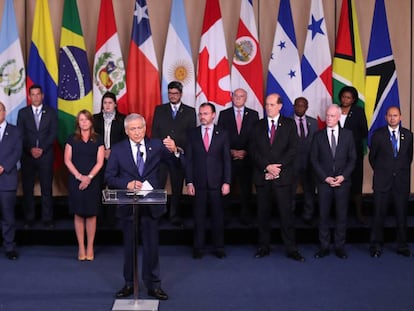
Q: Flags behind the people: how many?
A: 12